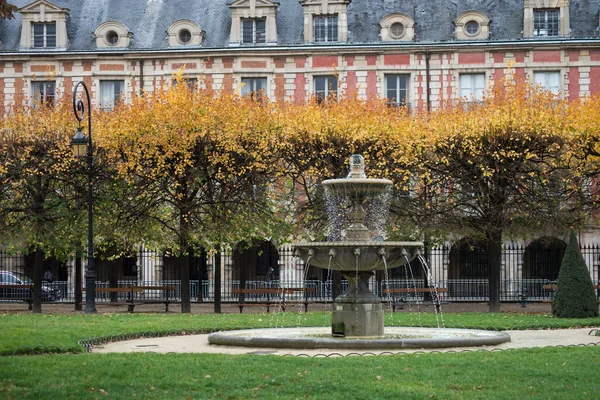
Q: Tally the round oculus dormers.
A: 4